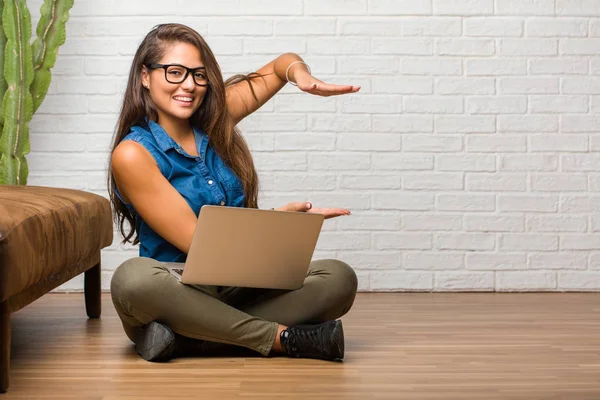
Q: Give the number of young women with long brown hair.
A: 1